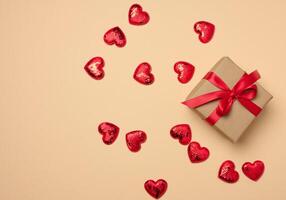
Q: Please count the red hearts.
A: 13